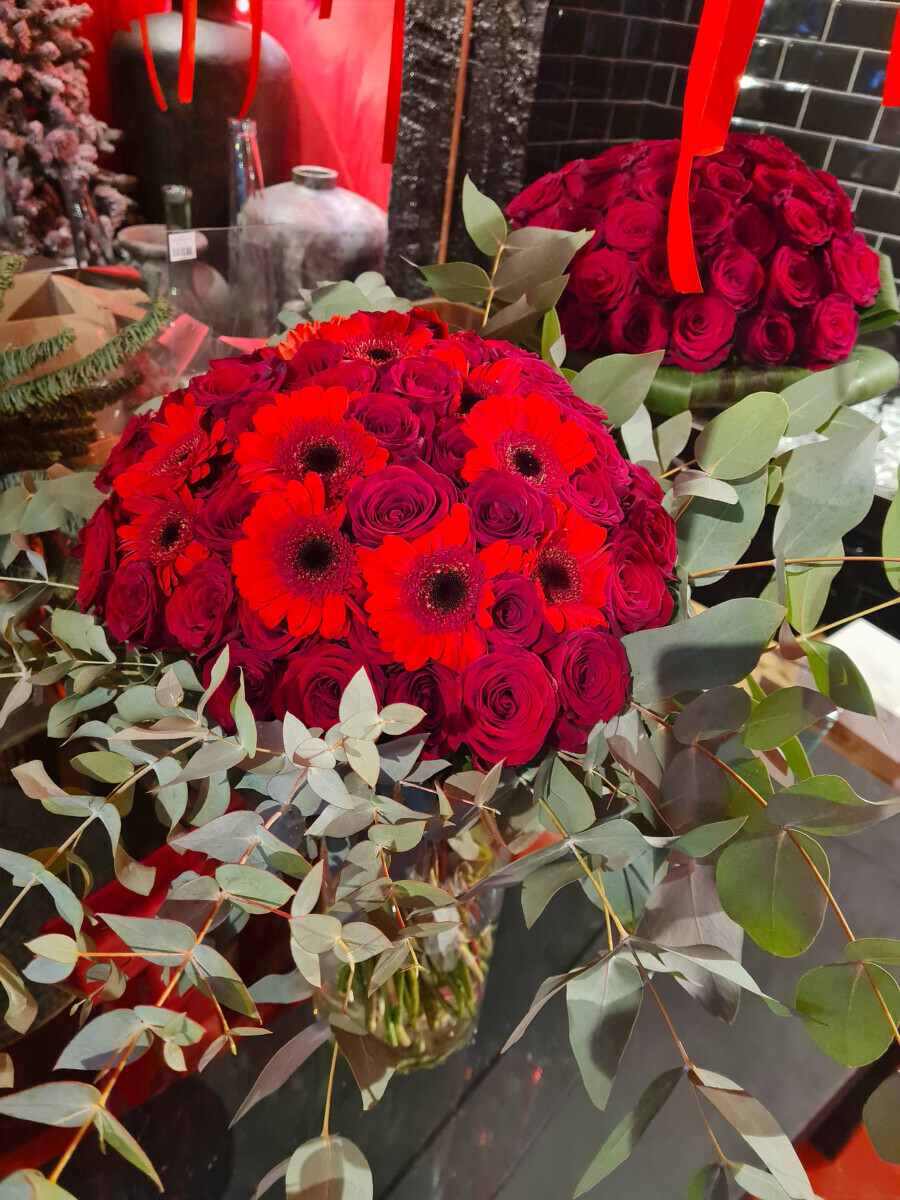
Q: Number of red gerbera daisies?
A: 9